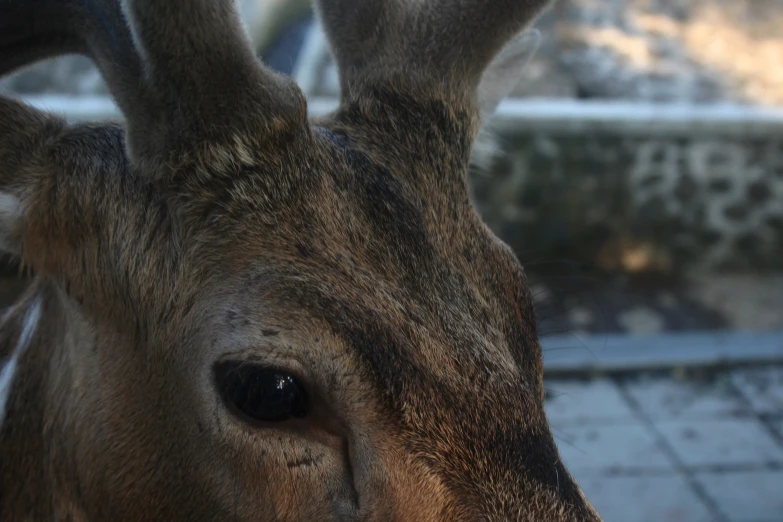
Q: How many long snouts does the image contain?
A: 1